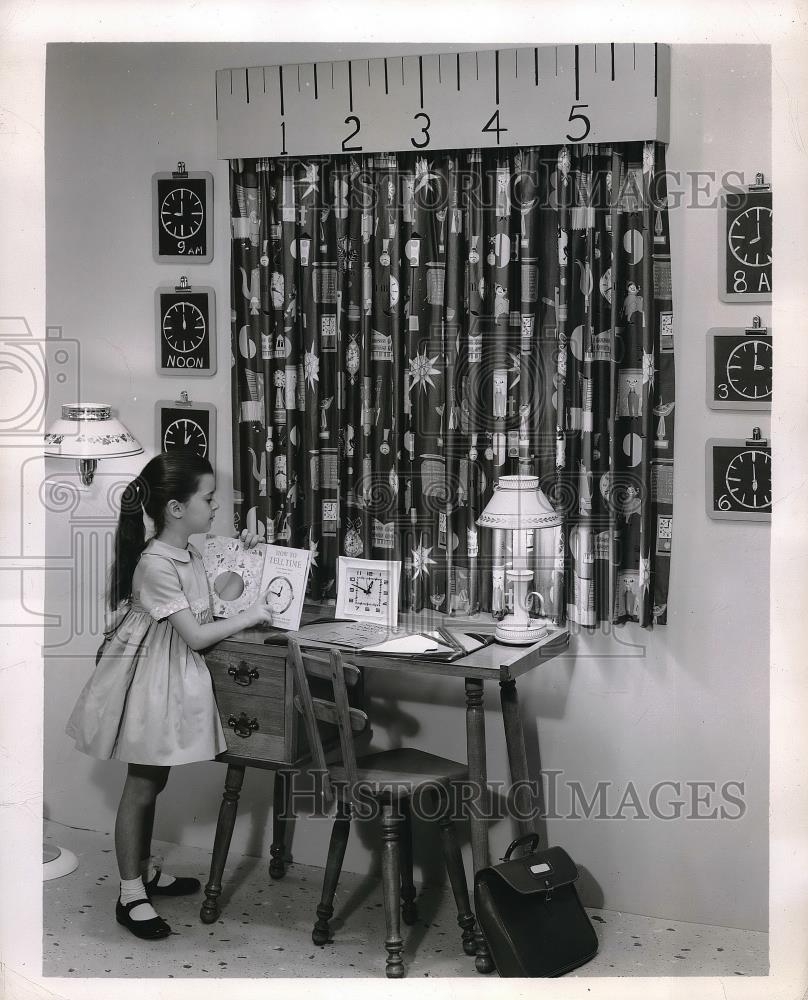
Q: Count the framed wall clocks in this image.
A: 6